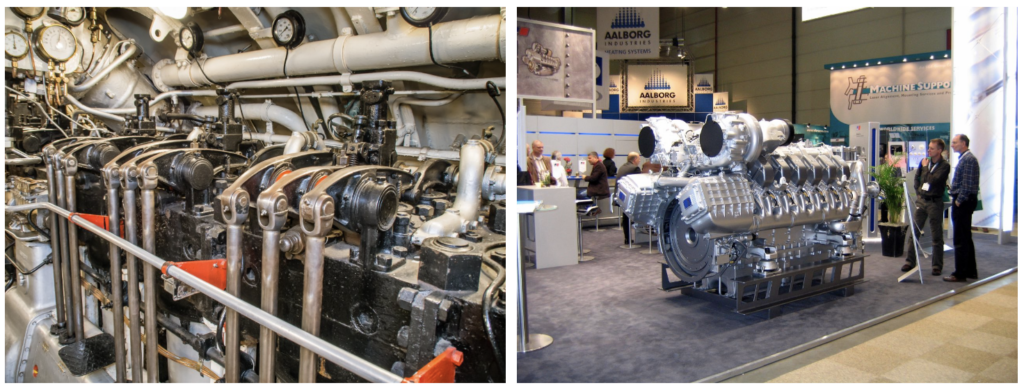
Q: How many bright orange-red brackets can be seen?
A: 3